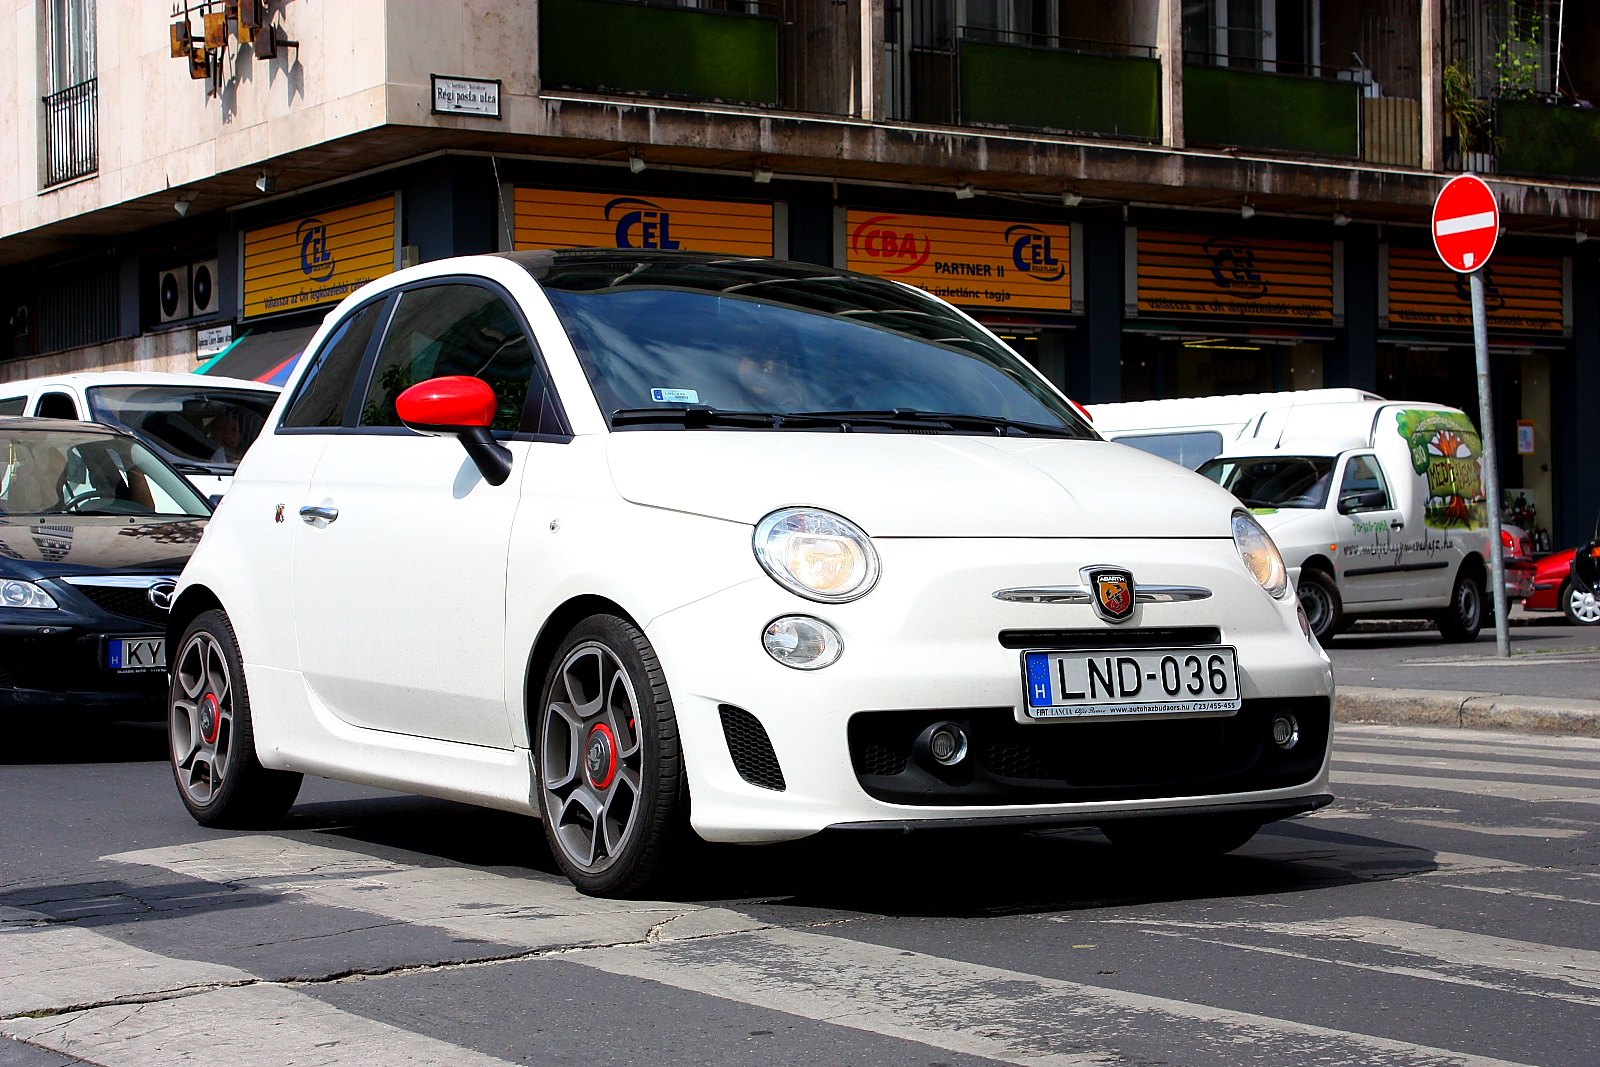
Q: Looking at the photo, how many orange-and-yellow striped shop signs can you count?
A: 5